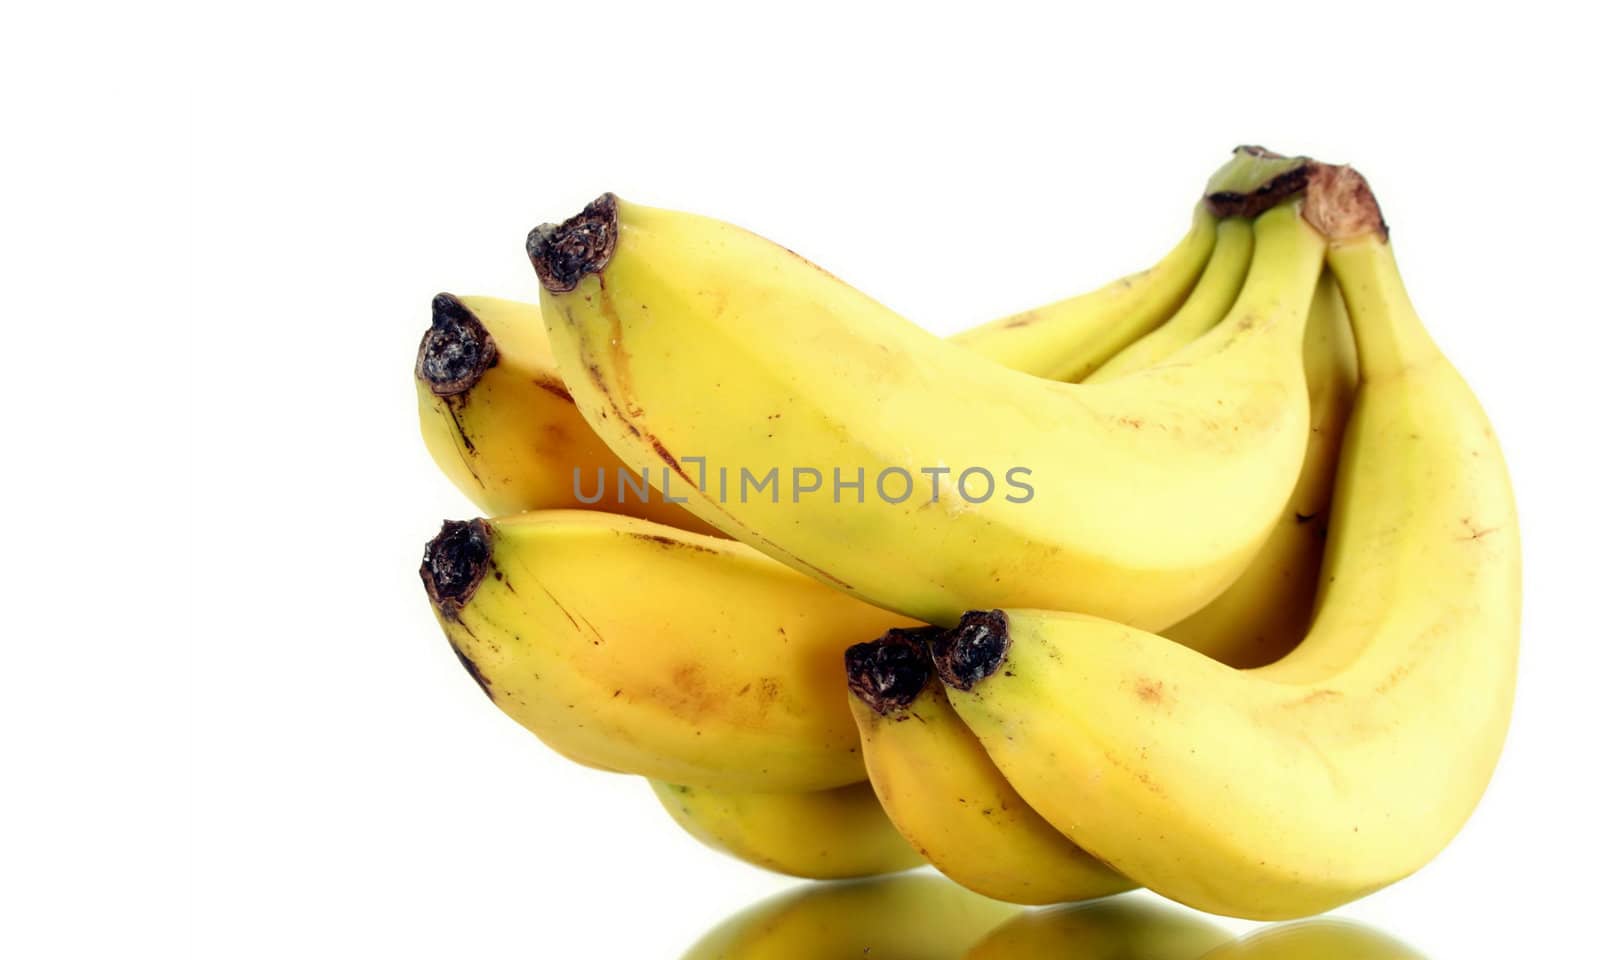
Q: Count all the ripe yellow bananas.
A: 6